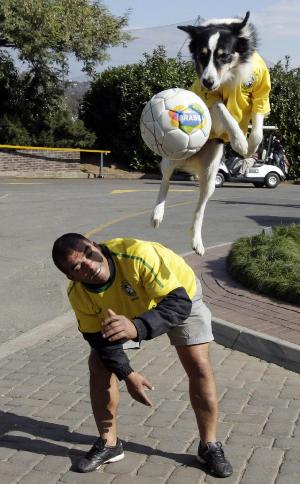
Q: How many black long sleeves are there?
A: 2